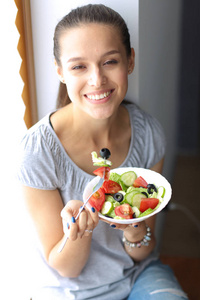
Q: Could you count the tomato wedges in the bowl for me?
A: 5